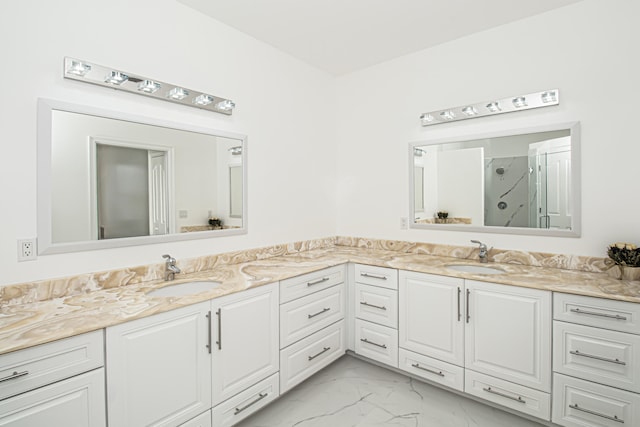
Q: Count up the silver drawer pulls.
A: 13